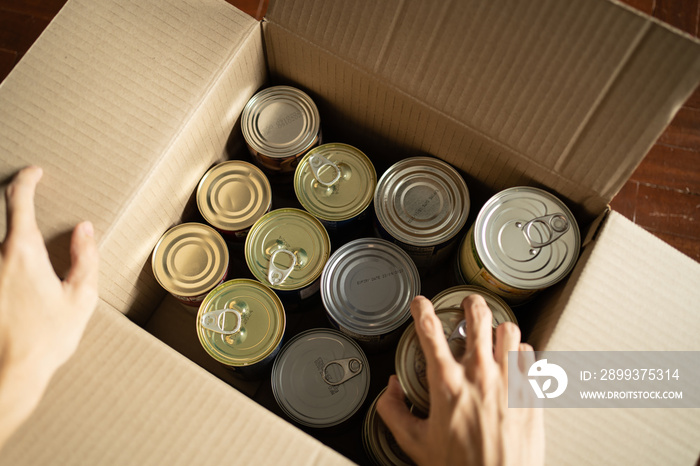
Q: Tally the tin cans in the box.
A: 13